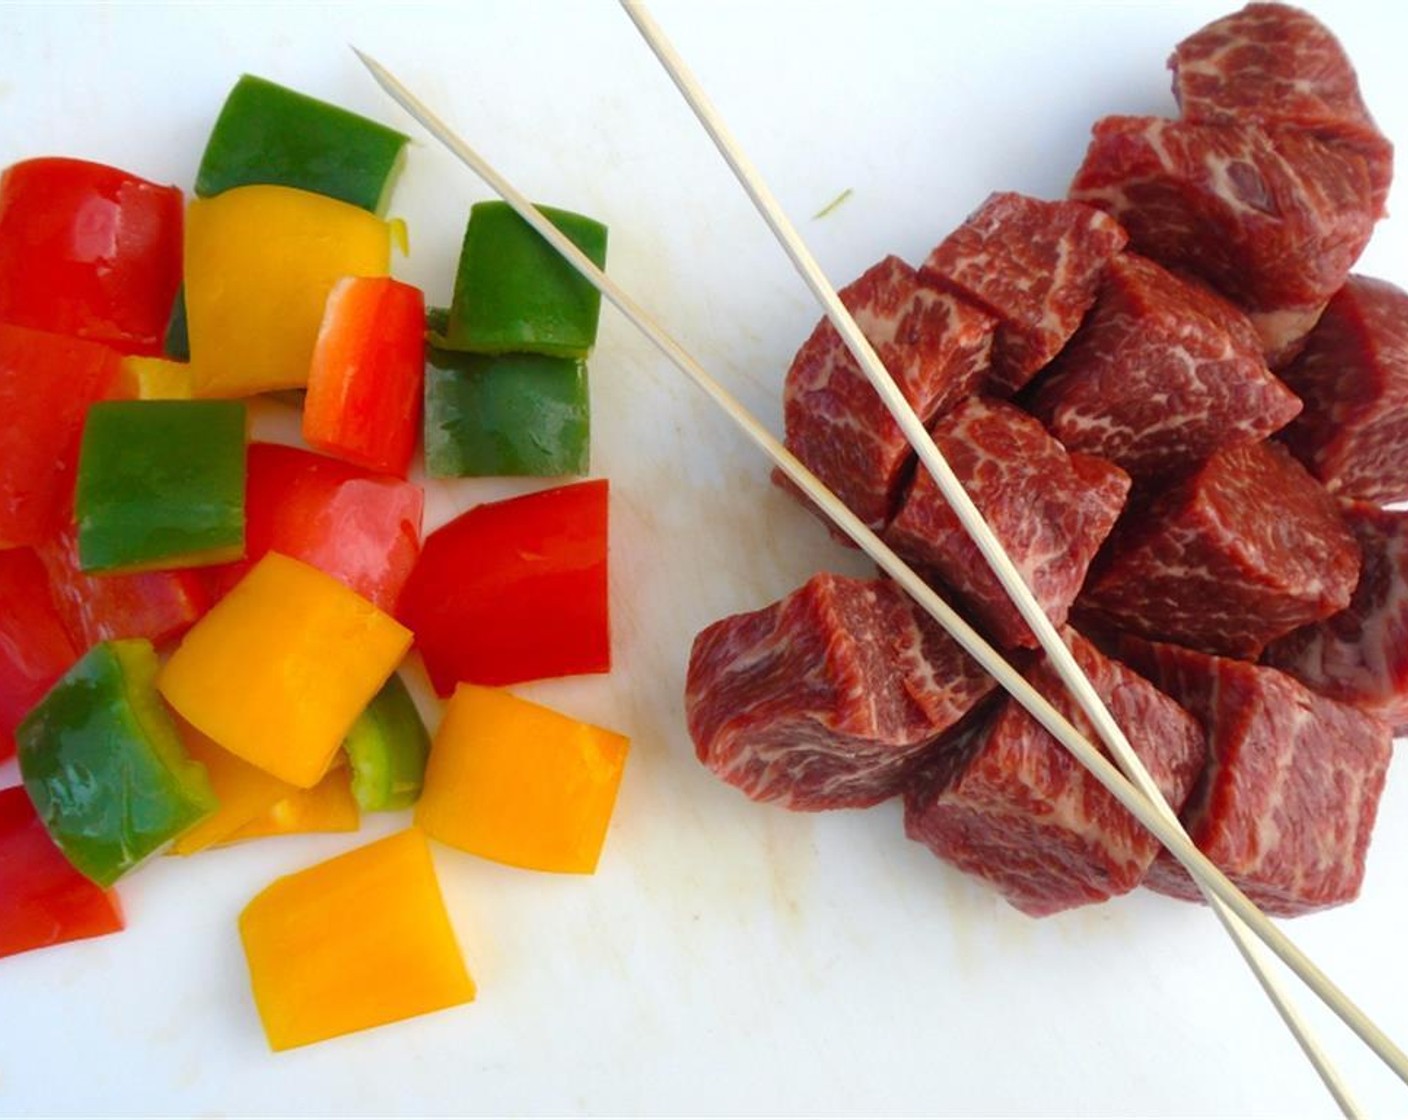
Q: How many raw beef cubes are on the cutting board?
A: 12